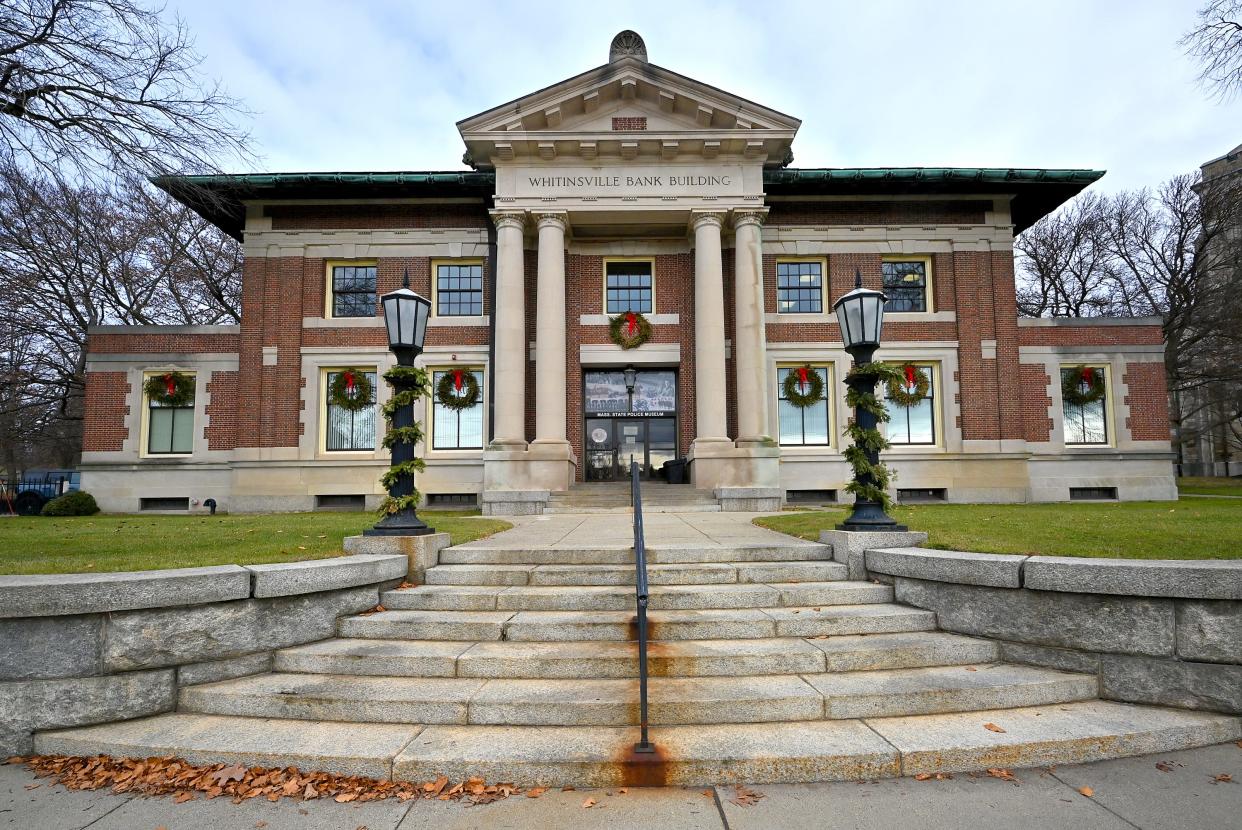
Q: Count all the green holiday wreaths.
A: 7